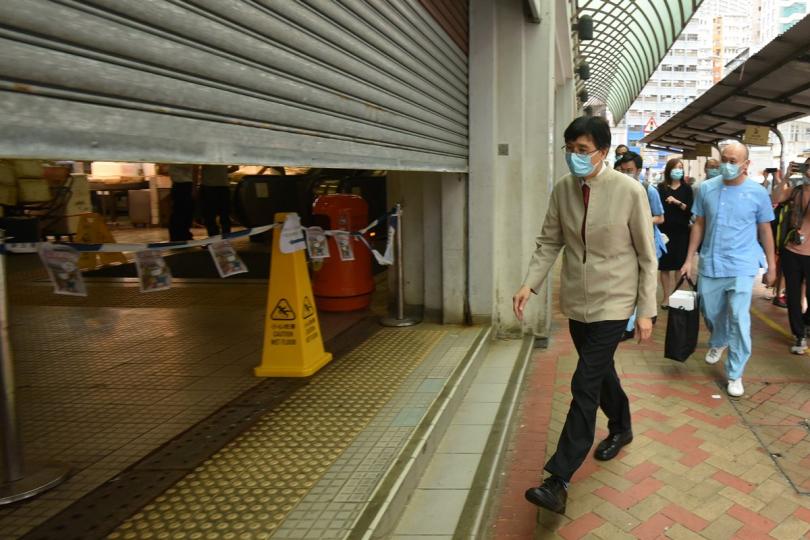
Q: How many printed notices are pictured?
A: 5